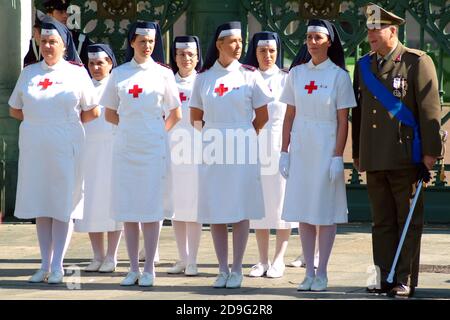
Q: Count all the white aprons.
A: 7